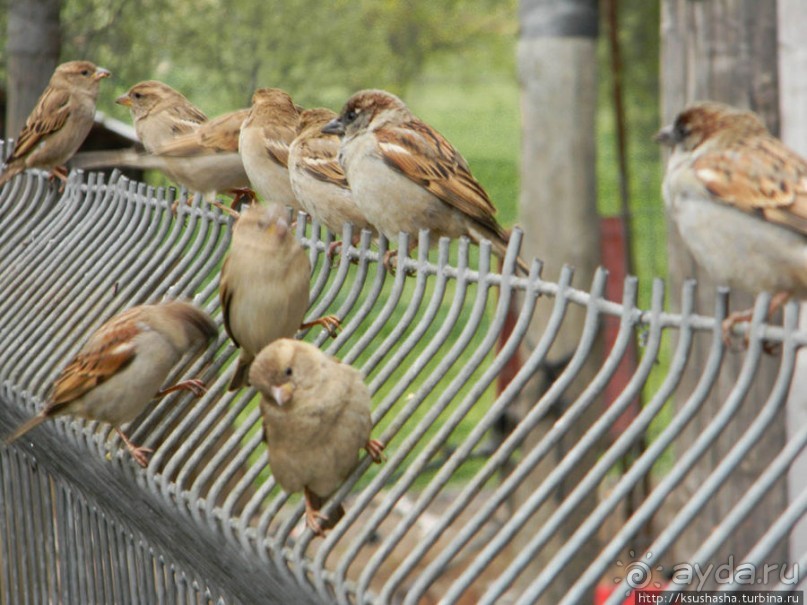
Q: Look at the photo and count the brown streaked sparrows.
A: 10